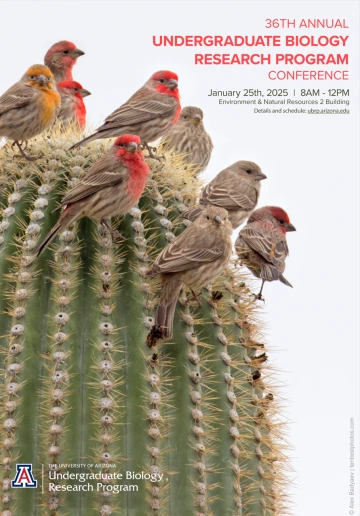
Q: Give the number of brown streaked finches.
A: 3